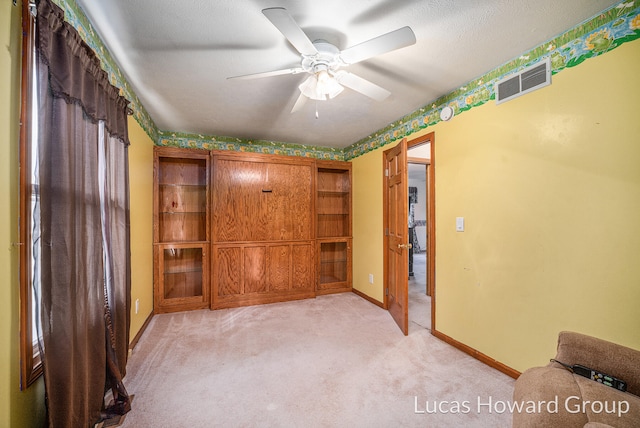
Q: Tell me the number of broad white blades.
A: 5